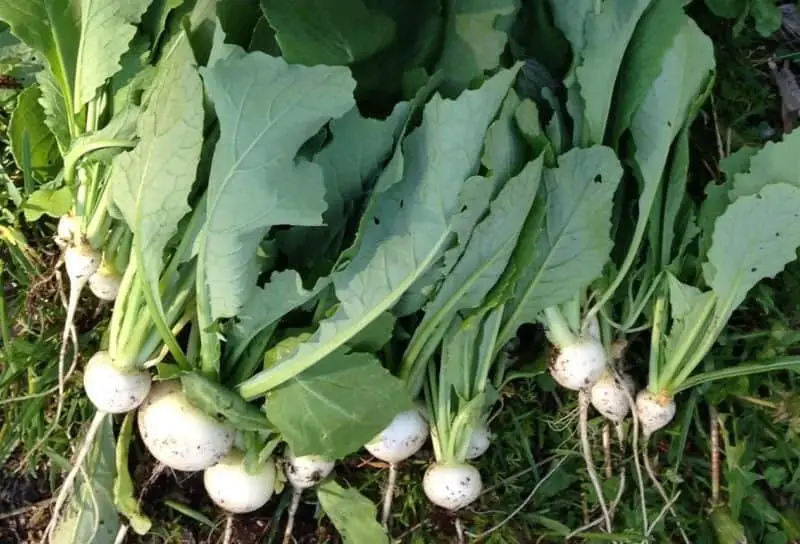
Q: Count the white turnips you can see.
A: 13